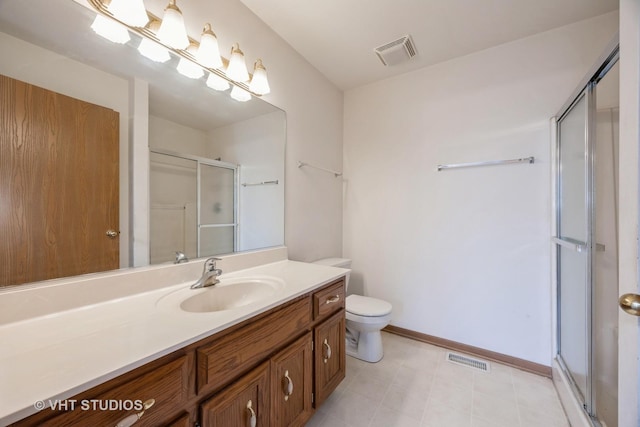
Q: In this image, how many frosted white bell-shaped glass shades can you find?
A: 5